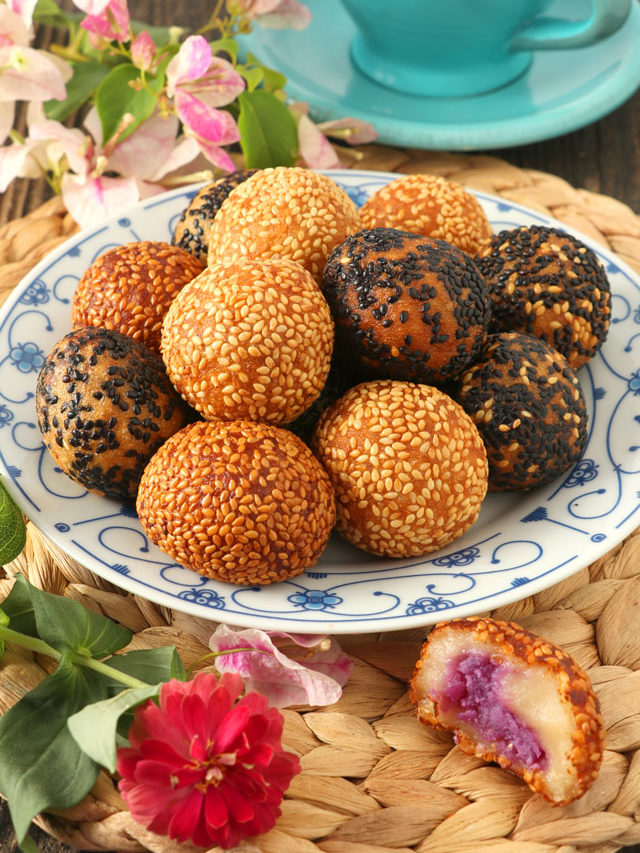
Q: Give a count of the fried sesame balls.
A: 12